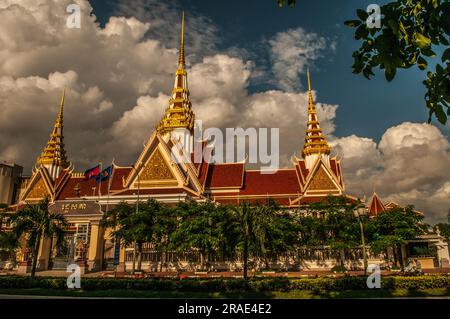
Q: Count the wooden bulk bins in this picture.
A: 0